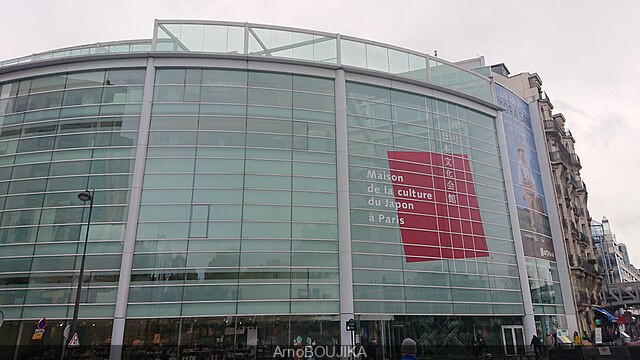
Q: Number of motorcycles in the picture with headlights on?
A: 0